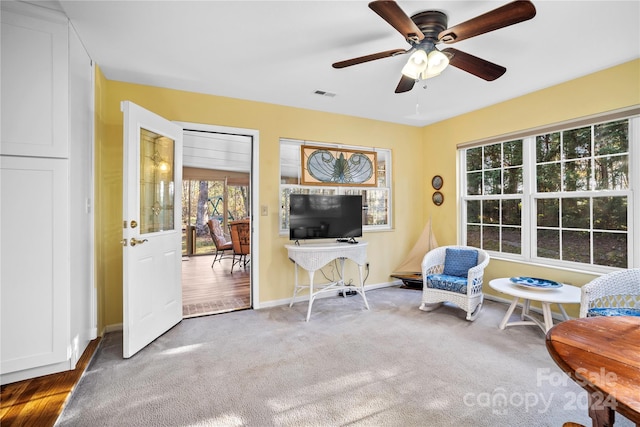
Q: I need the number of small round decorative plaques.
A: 2